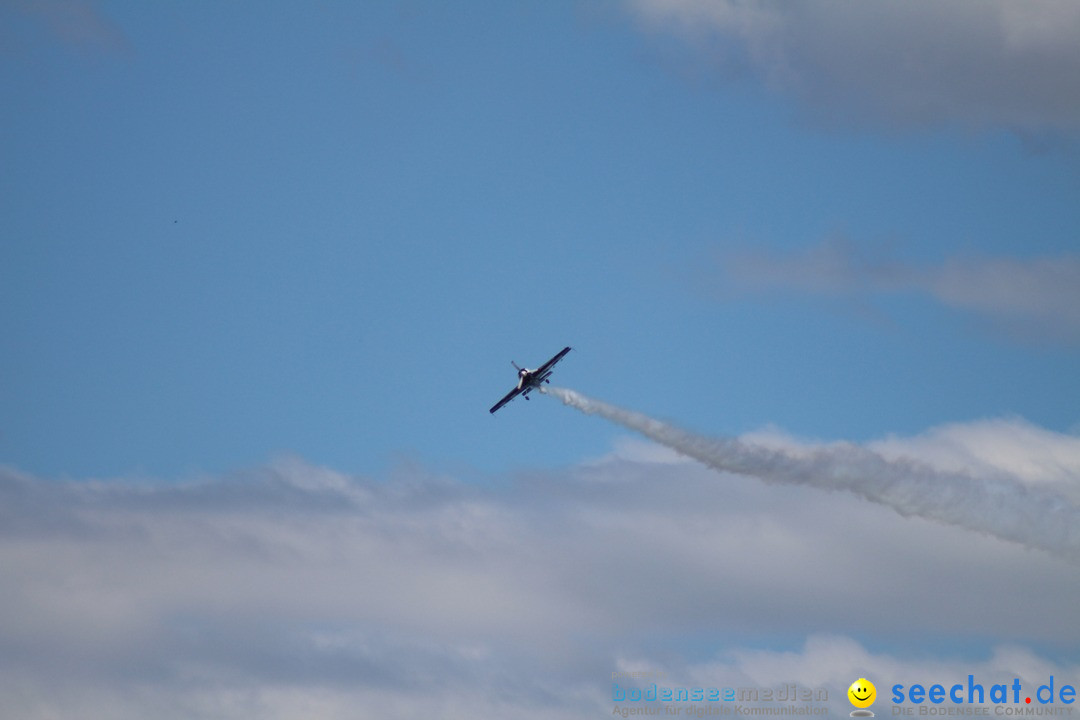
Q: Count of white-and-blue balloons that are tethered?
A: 0